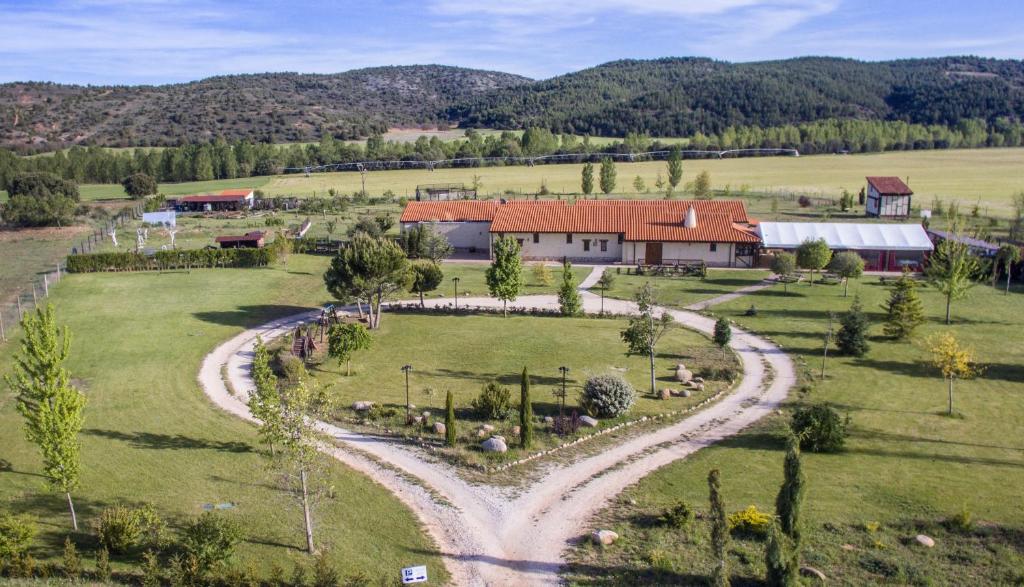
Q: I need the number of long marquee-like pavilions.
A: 1